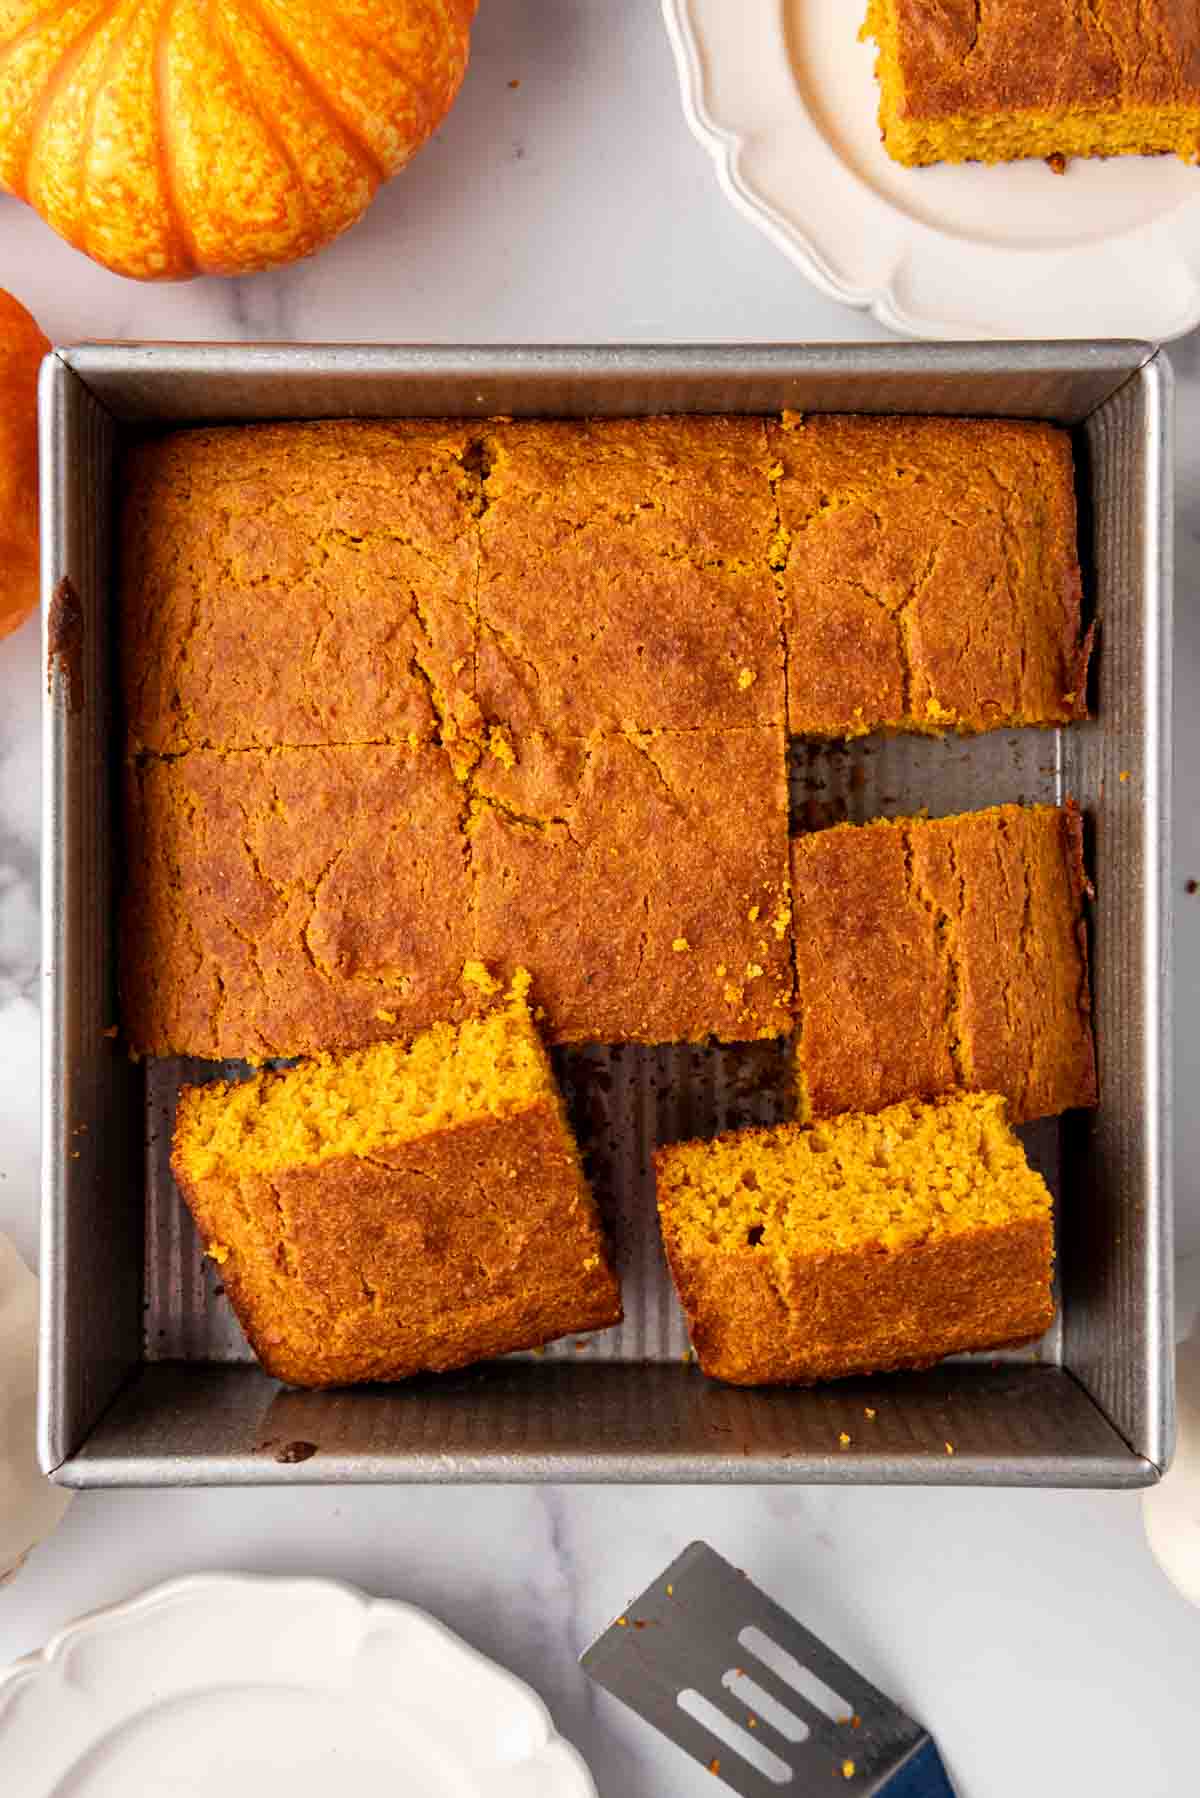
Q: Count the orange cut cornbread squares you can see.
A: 9